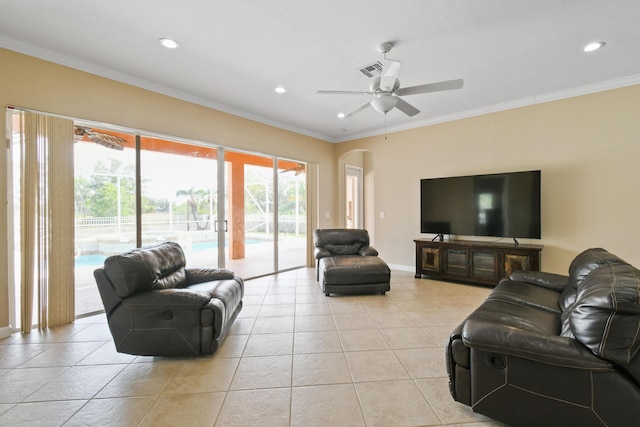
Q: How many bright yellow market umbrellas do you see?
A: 0